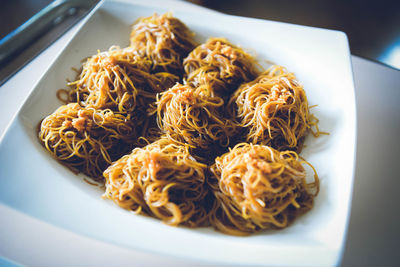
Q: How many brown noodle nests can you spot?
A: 8